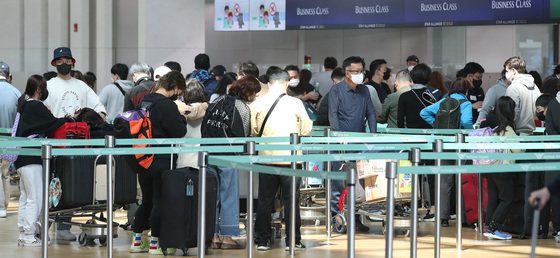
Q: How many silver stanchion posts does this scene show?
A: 12